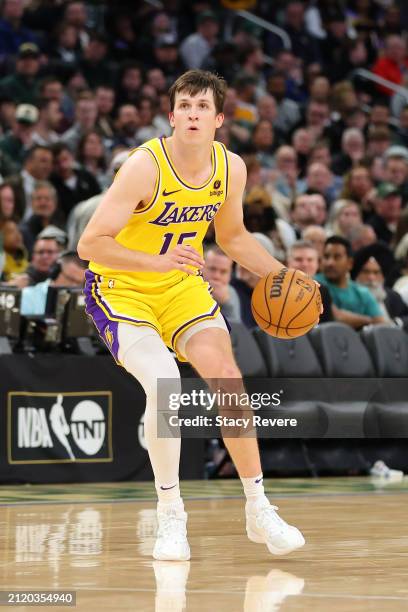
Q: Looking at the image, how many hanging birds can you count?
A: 0